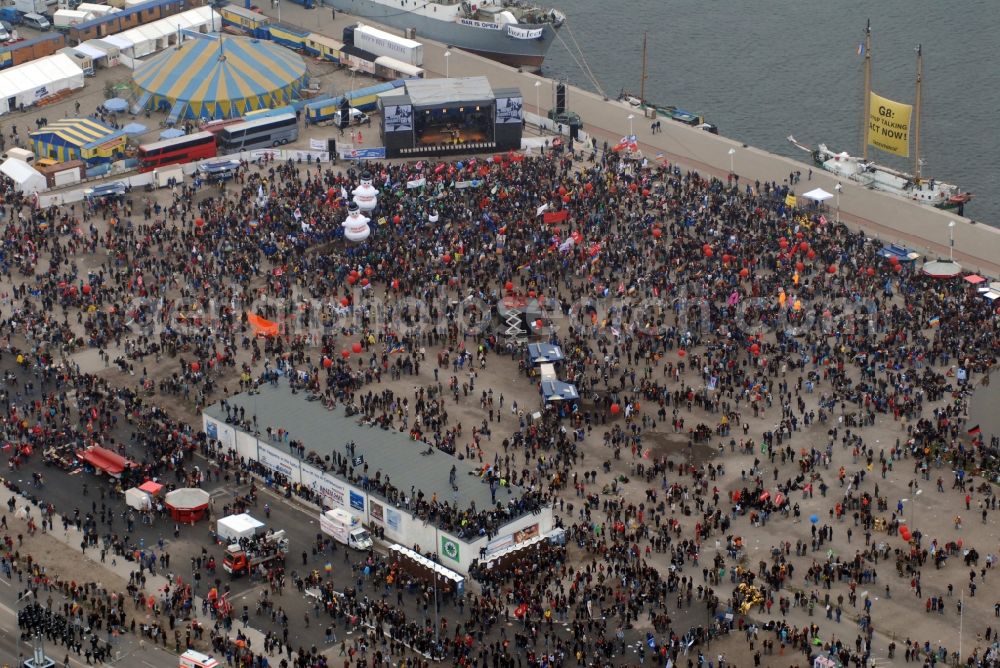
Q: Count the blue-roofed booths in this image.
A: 5